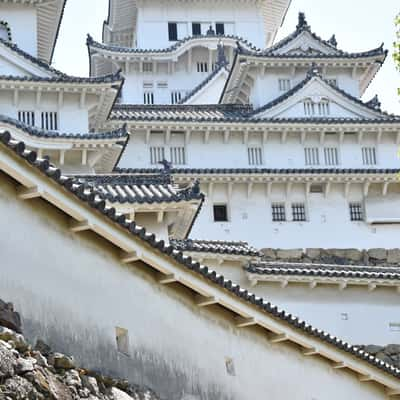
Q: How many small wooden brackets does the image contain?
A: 11